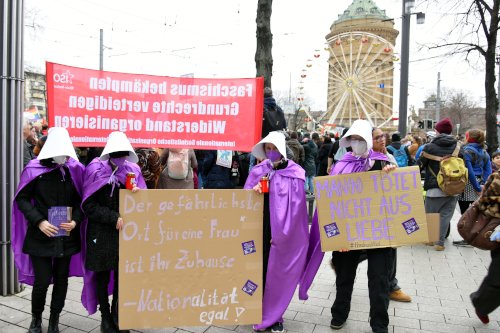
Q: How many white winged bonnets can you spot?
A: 4